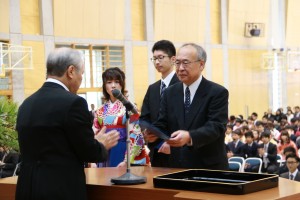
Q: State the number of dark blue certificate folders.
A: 1